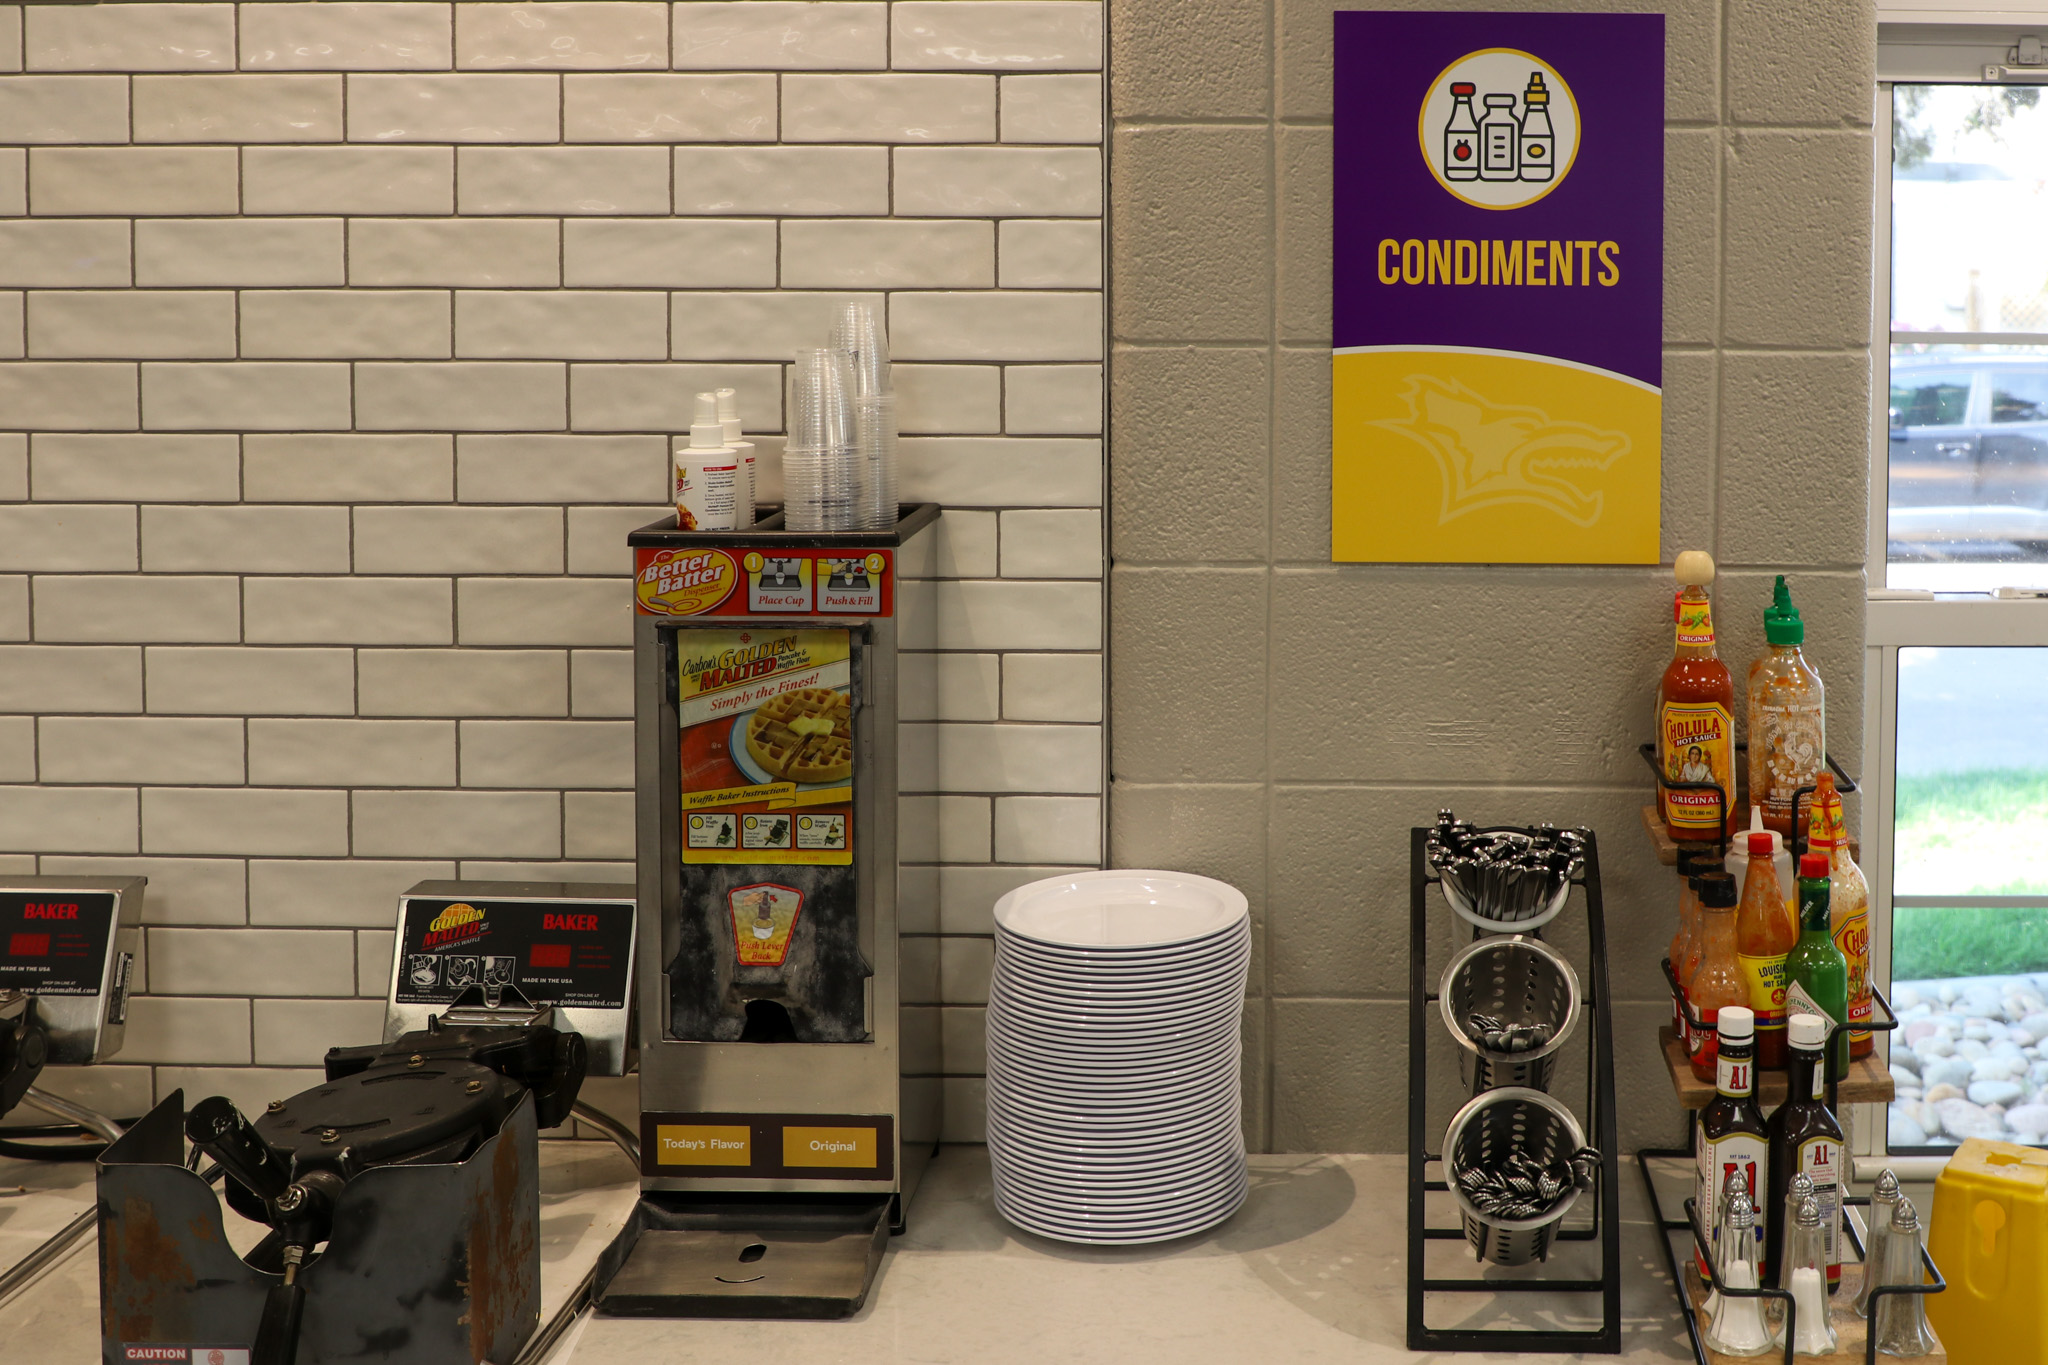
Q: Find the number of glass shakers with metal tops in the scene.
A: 6